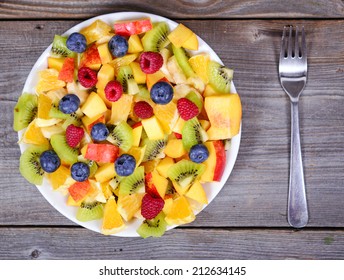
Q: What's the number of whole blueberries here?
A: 9